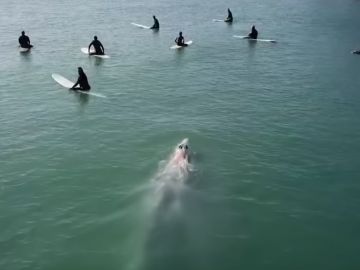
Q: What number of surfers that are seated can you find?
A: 7